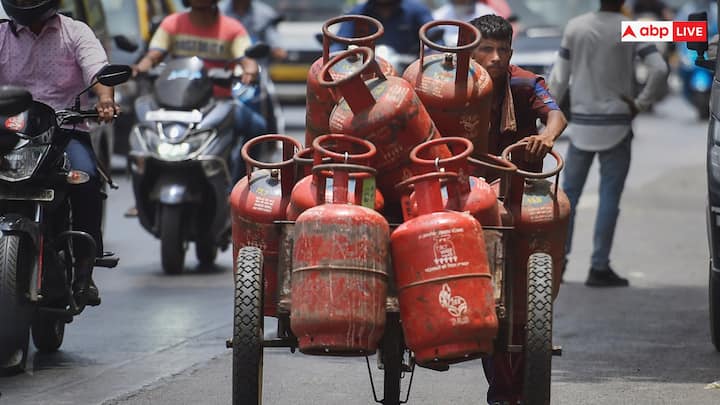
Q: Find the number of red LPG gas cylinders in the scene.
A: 11